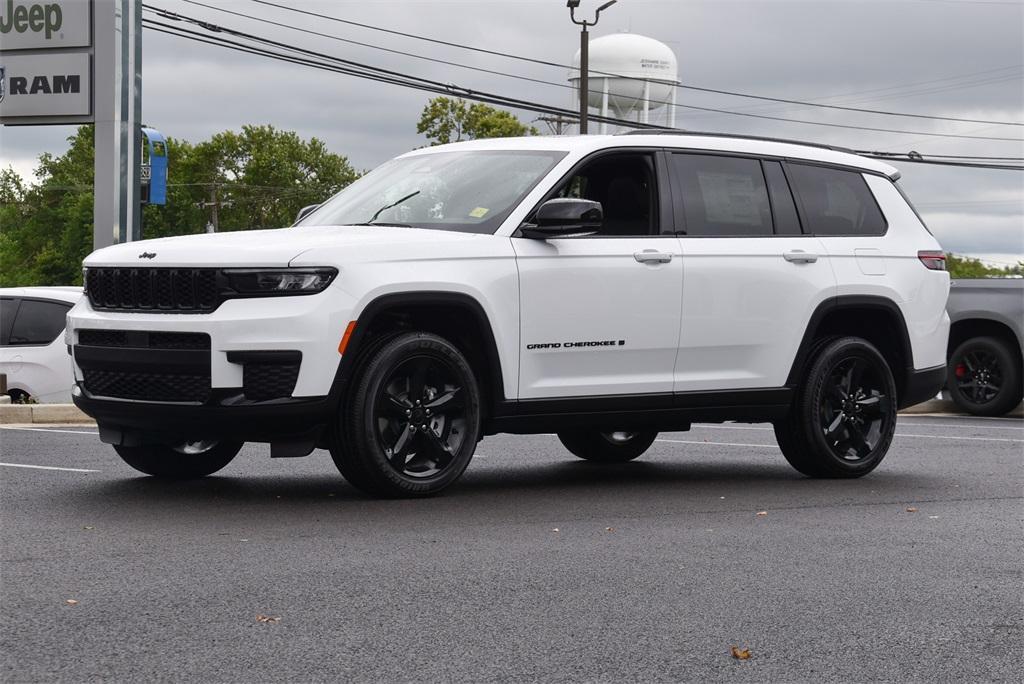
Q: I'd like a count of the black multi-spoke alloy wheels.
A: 3